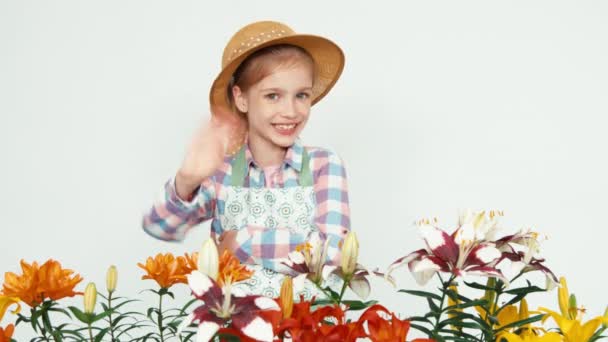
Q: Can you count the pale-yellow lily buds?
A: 4